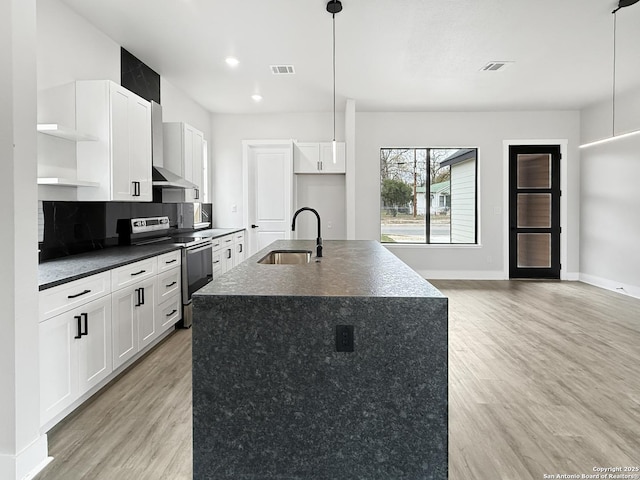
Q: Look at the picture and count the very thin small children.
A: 0